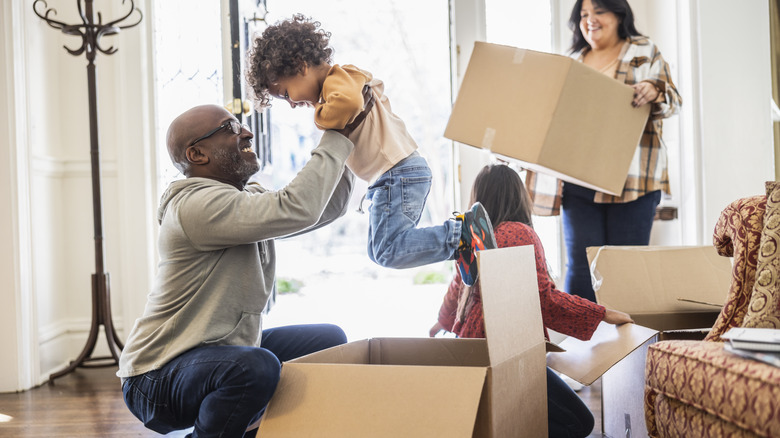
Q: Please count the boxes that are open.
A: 2